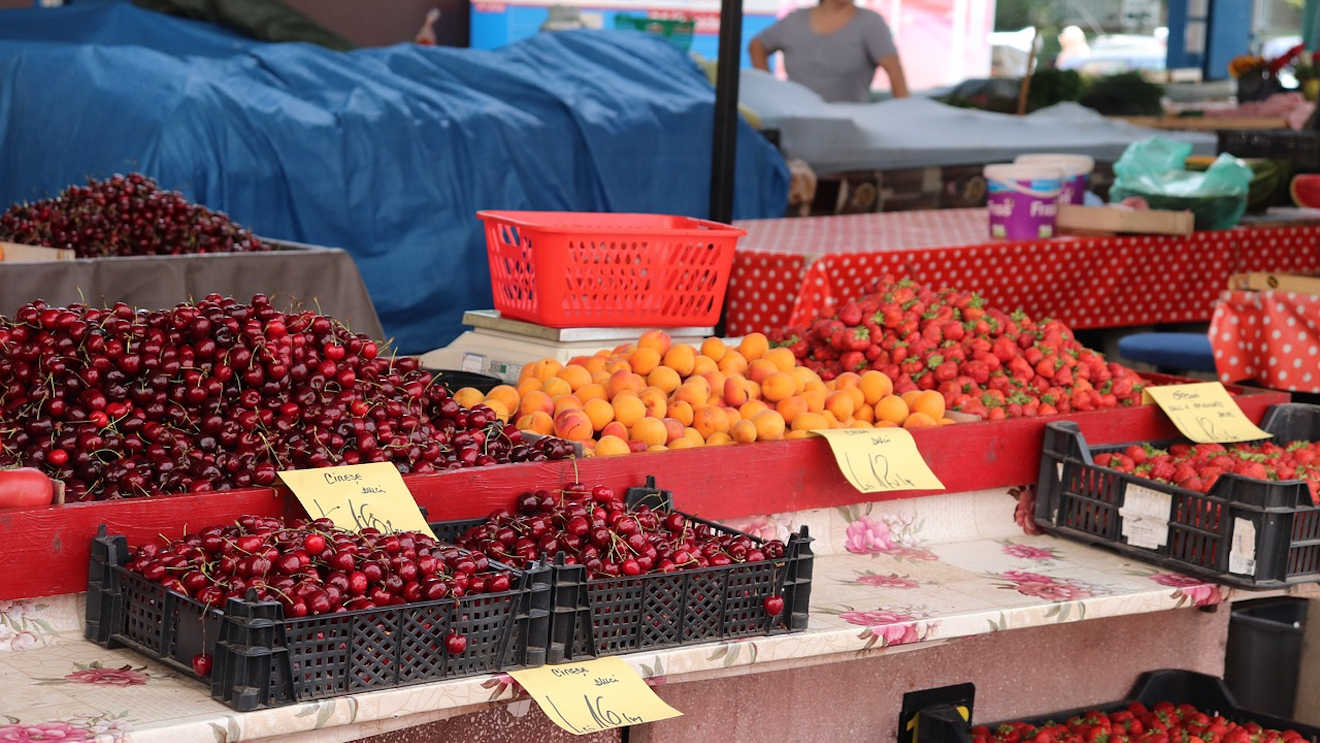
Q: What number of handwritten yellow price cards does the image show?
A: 4